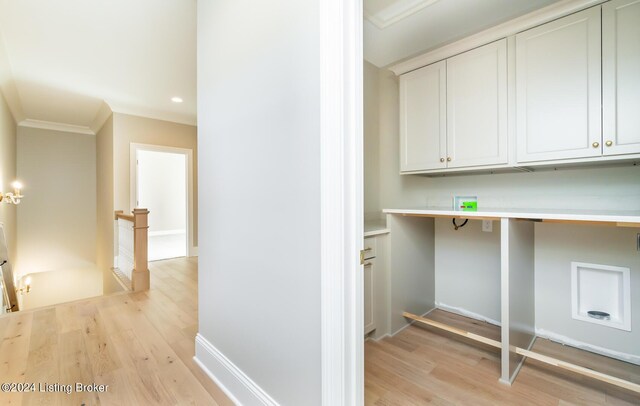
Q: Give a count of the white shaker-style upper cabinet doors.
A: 4